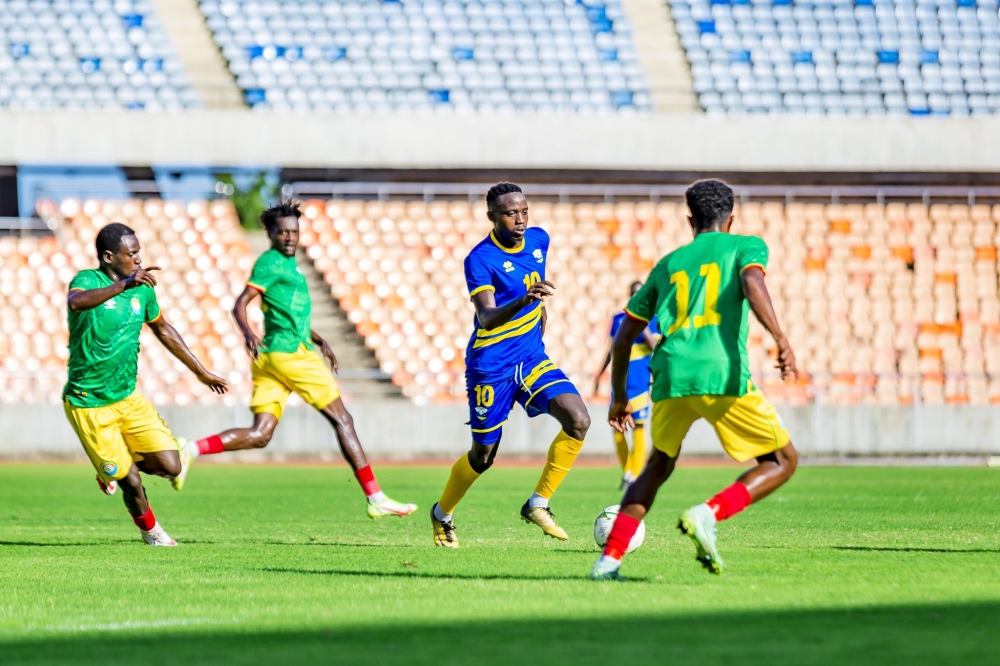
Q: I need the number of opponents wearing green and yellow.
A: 3